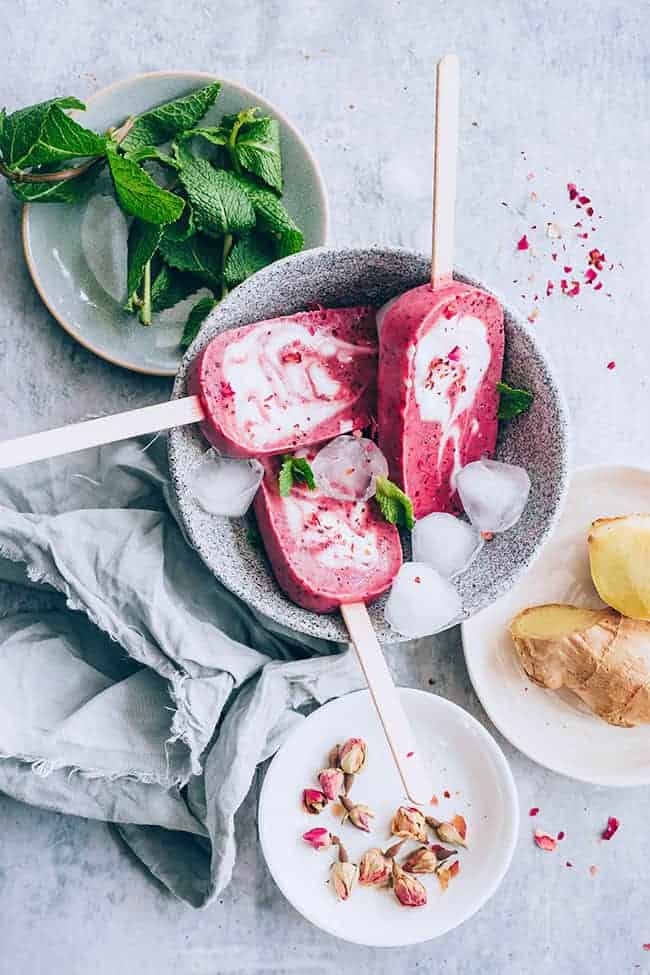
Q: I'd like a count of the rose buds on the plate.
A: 11